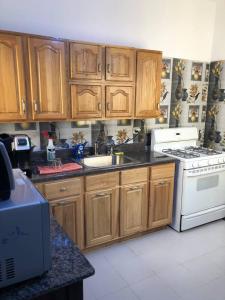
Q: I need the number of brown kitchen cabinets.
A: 11